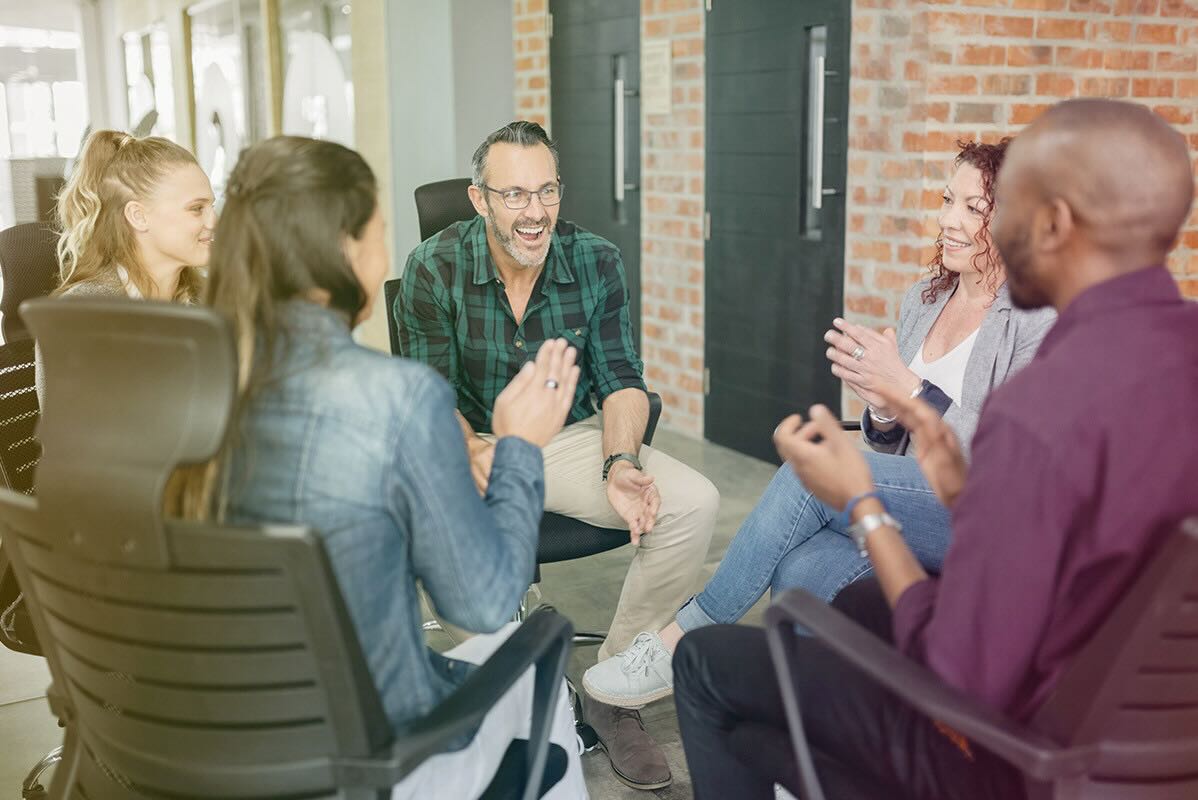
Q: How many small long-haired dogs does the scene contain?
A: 0